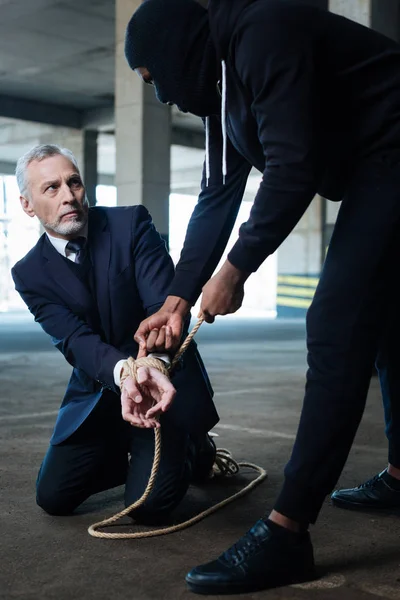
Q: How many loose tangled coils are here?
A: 1